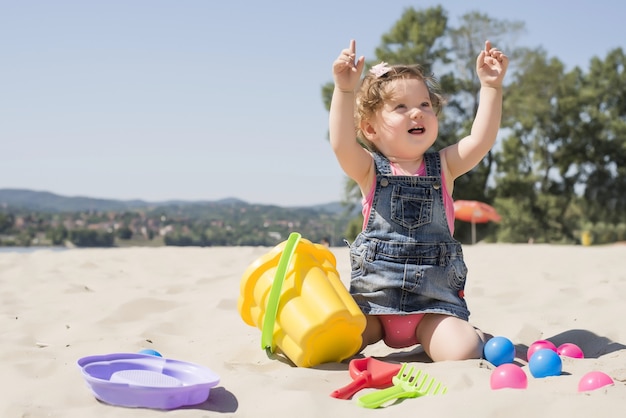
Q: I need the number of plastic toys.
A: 11